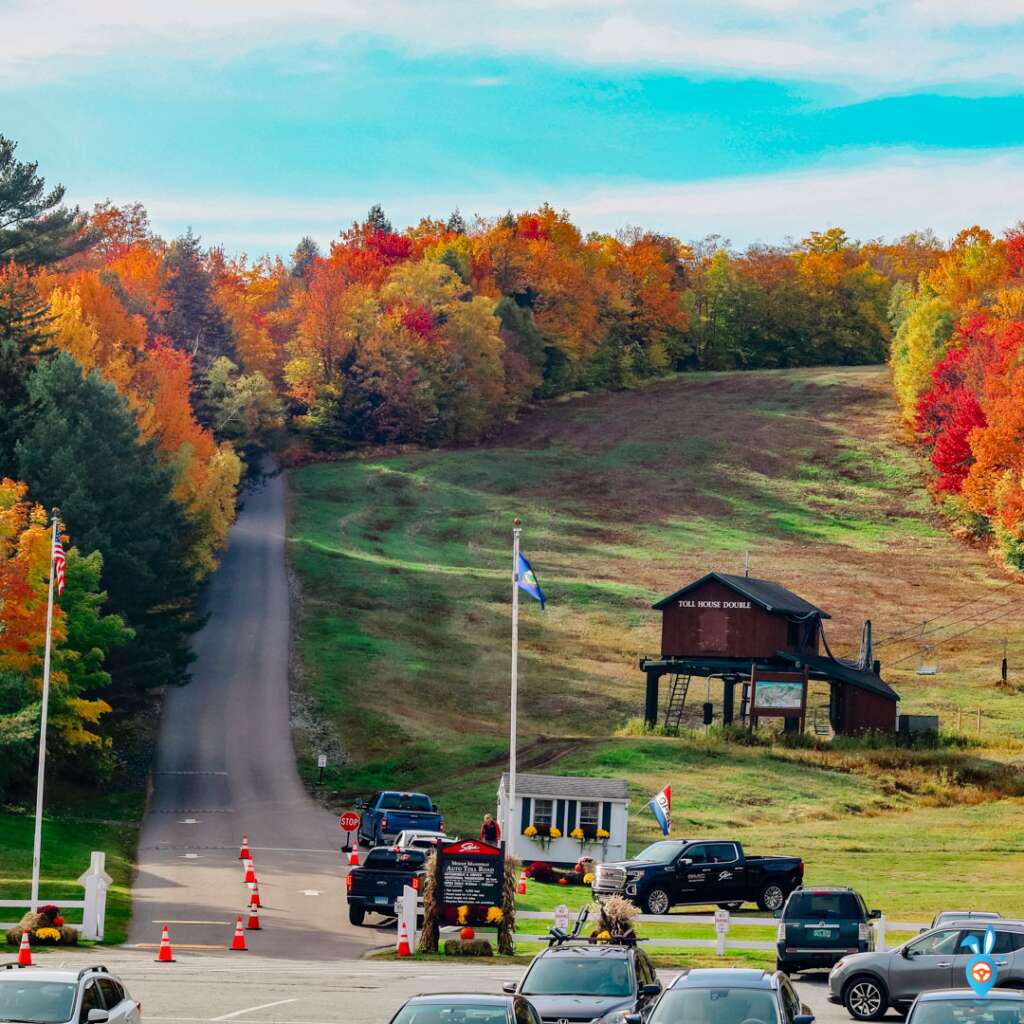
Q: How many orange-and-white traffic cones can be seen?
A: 10